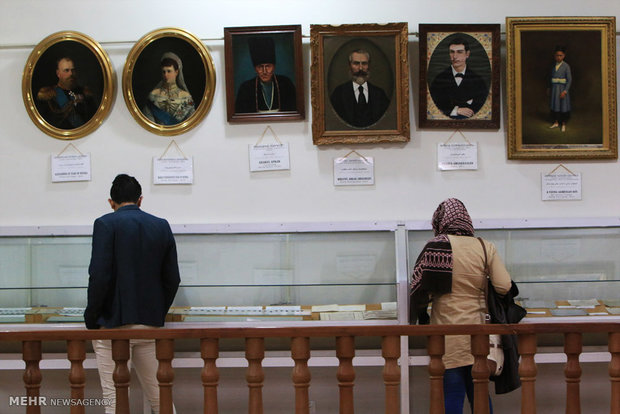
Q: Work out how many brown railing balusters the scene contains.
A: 14